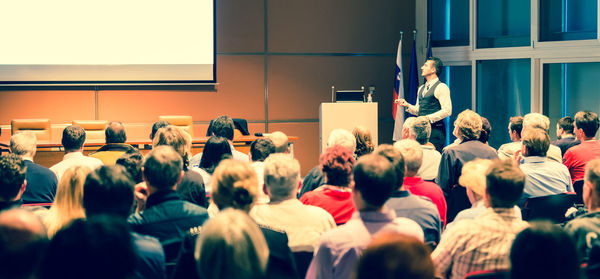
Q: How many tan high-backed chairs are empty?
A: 3